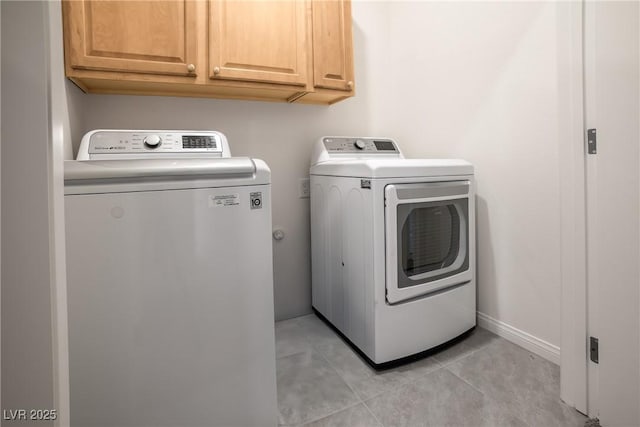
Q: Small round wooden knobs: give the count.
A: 3